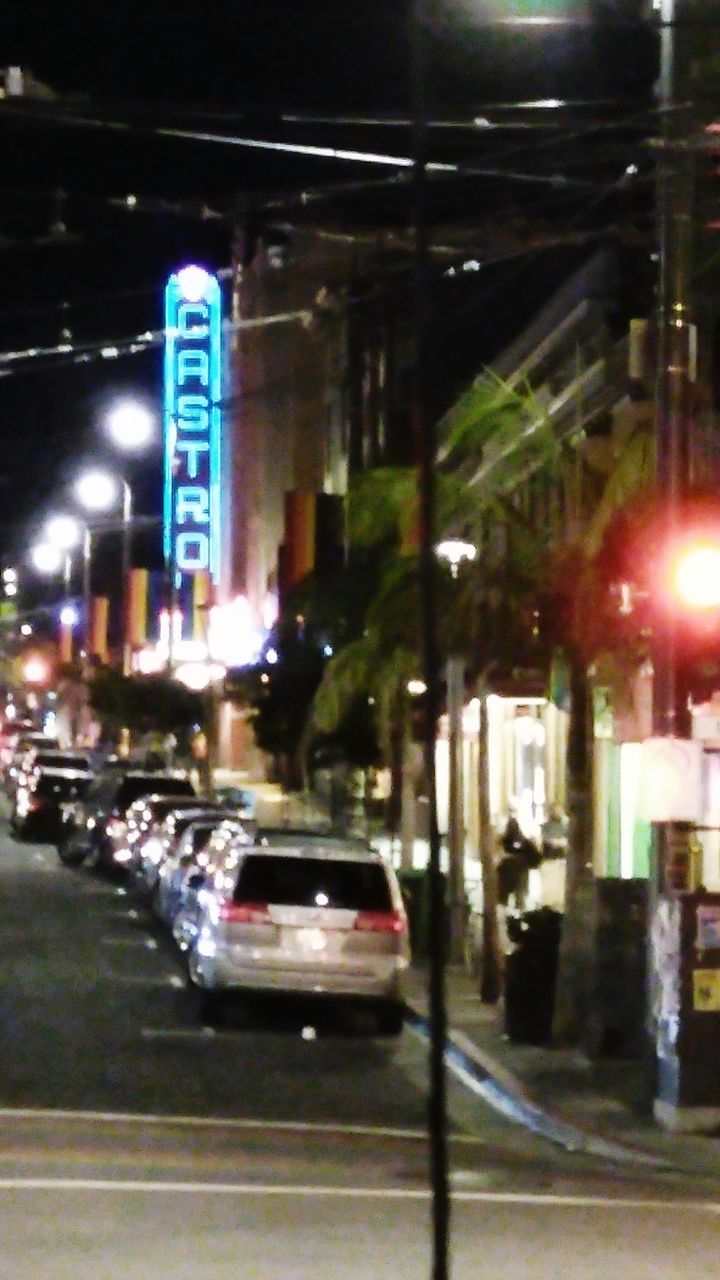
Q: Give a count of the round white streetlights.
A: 4